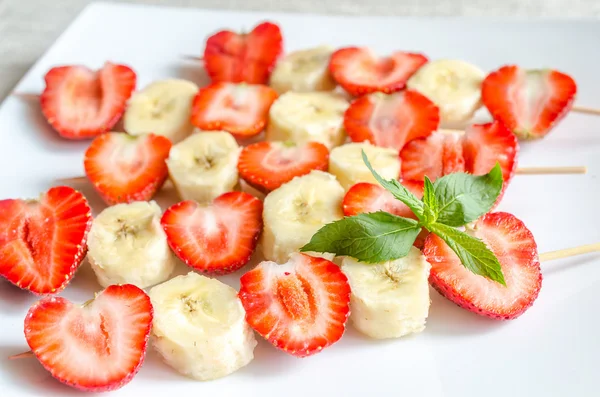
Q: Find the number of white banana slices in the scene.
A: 10